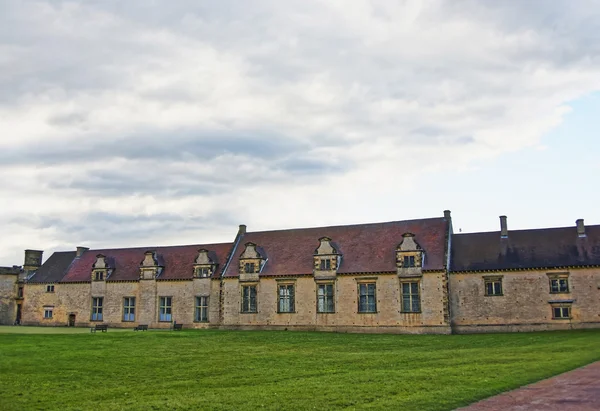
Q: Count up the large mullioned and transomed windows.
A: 9